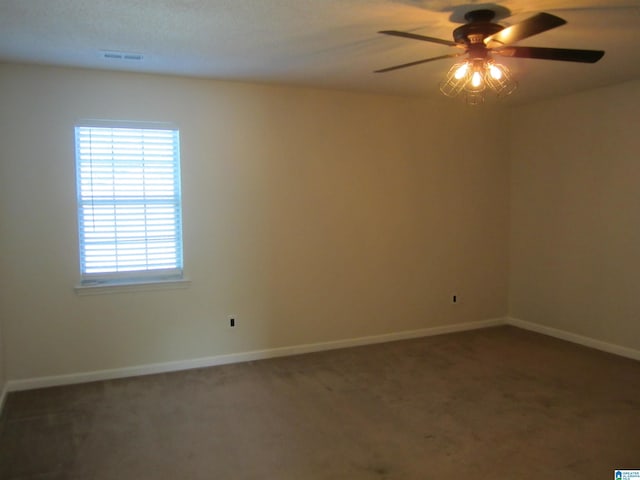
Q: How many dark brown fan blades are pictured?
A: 4